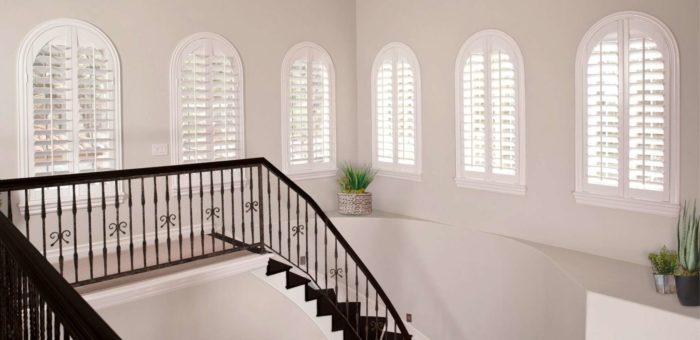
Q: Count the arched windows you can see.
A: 6